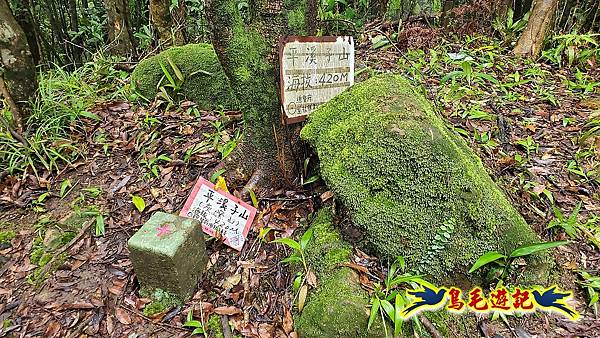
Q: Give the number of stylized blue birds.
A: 2